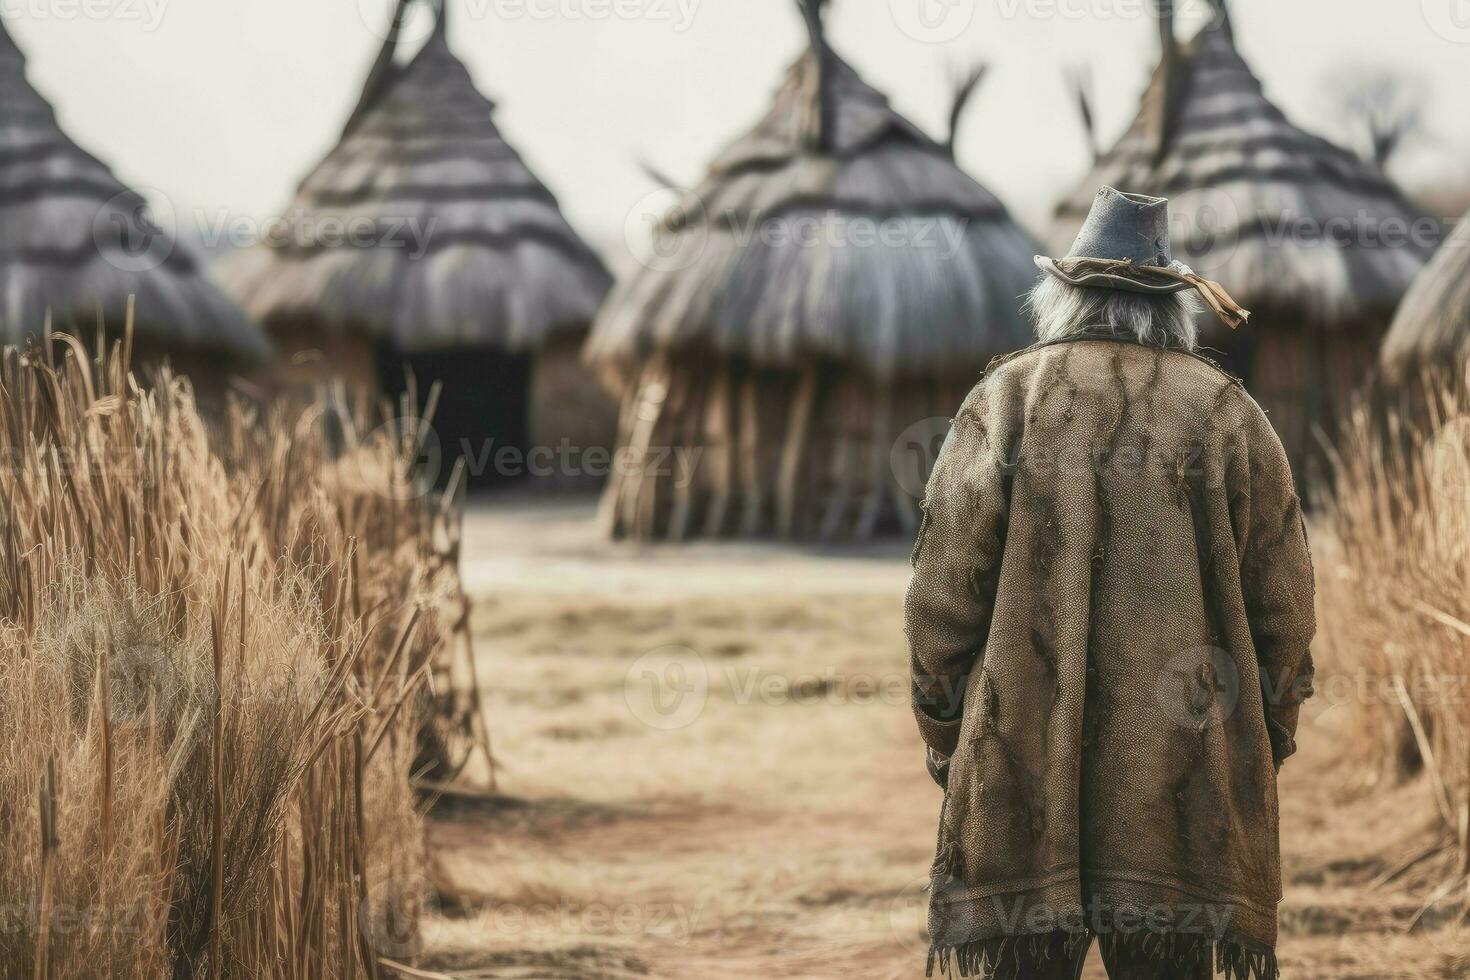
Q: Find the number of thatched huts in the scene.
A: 5